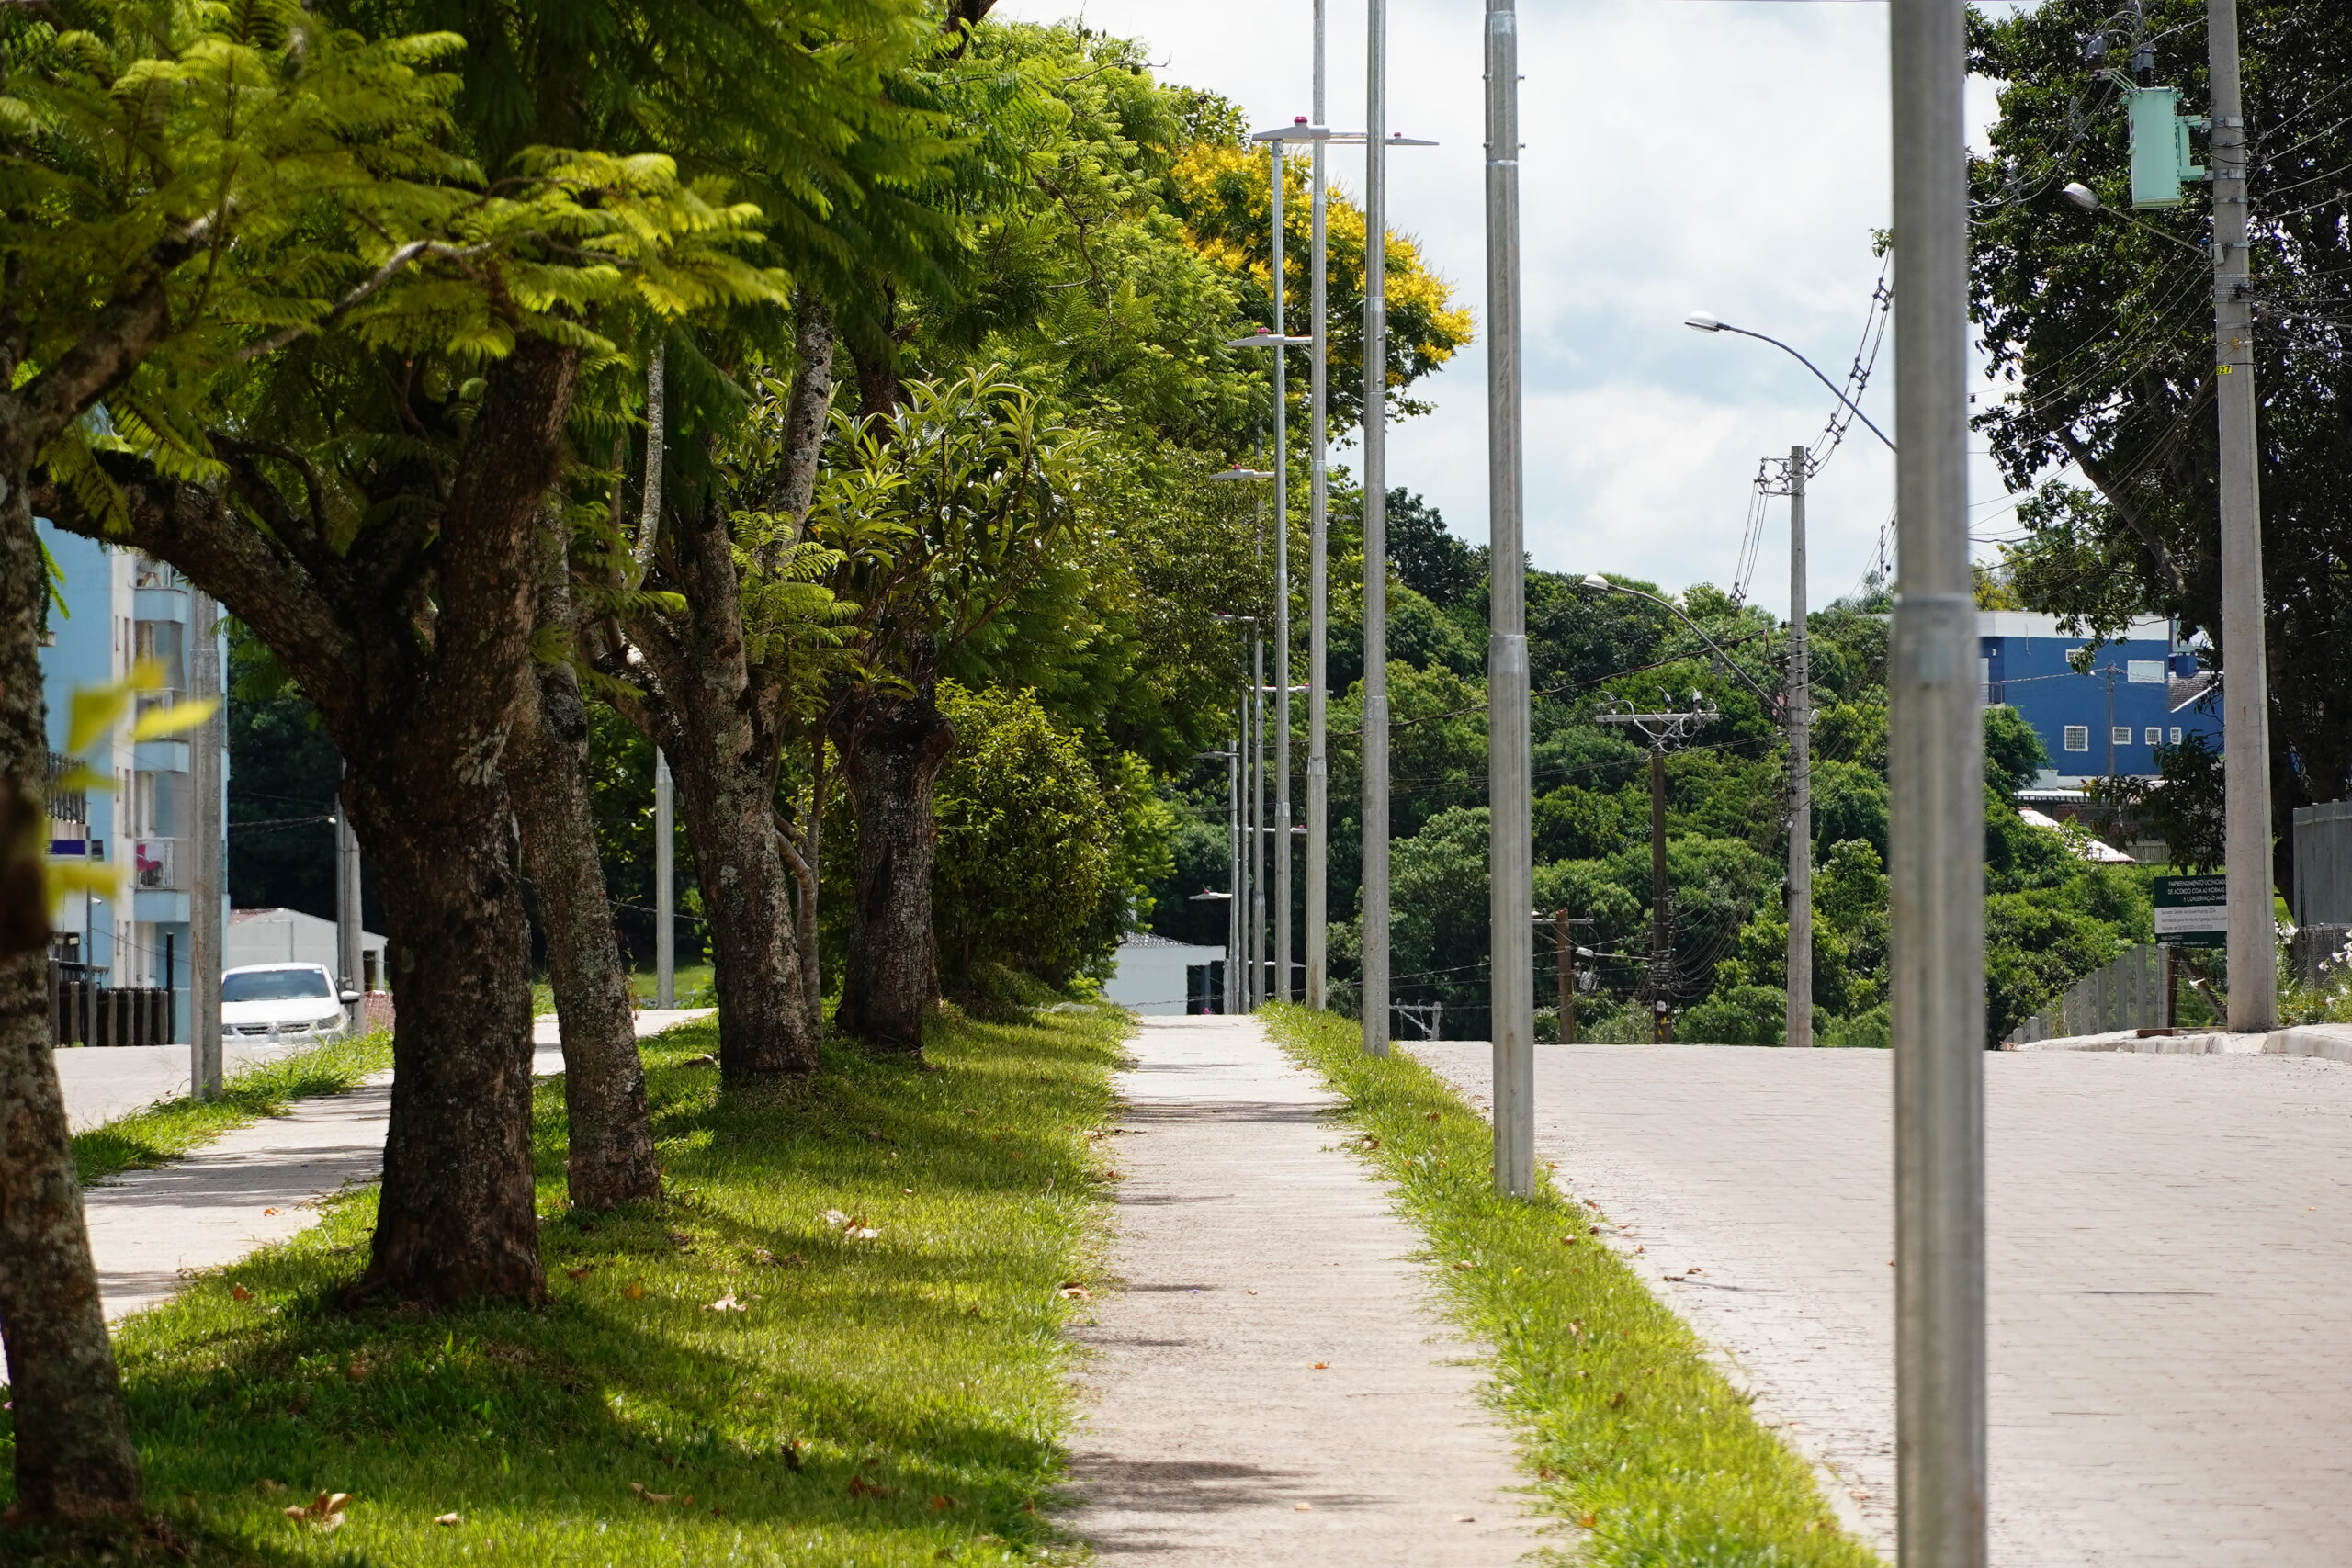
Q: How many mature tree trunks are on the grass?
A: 5